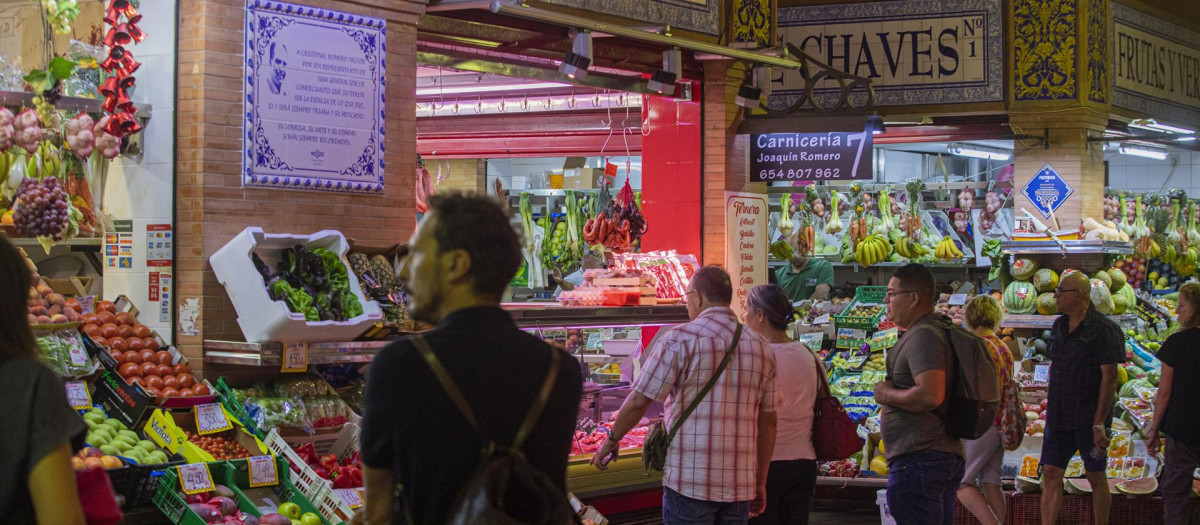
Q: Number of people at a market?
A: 9